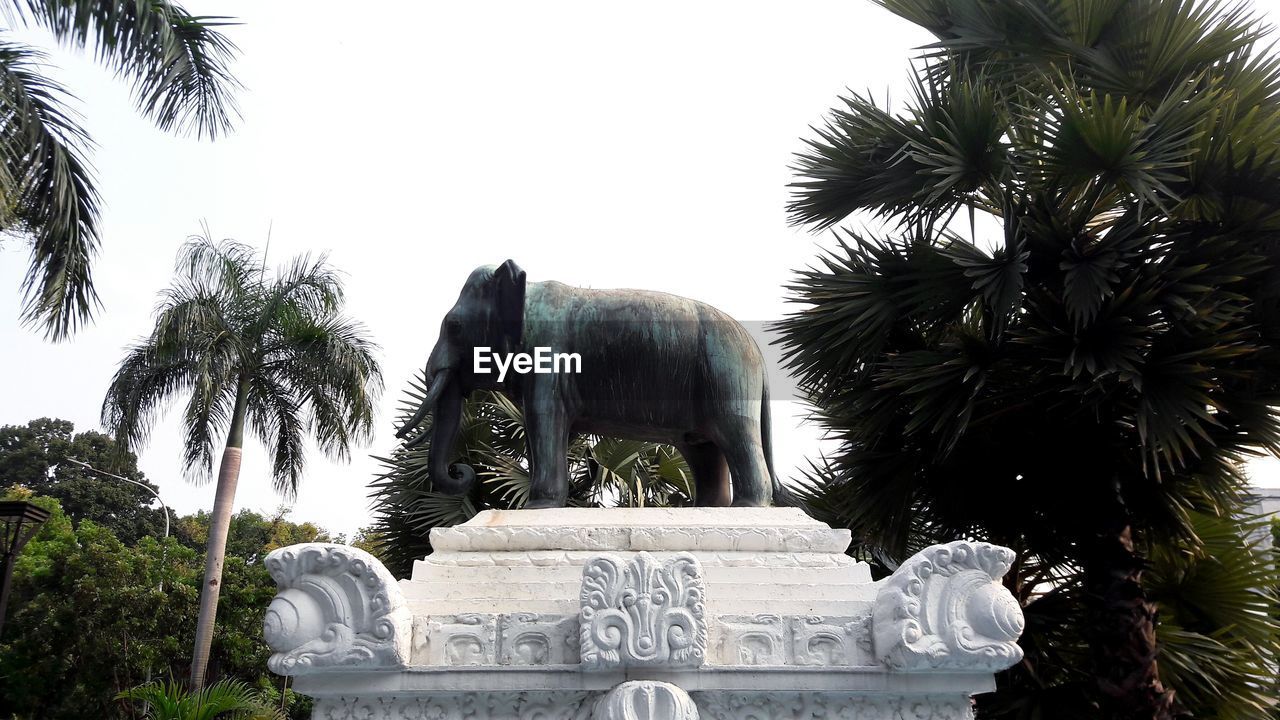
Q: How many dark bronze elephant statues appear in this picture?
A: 1